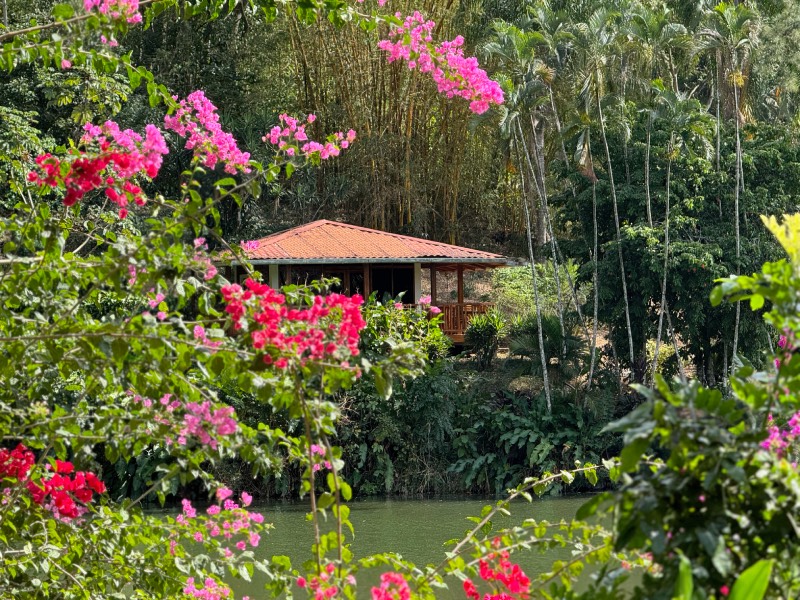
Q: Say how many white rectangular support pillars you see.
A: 2